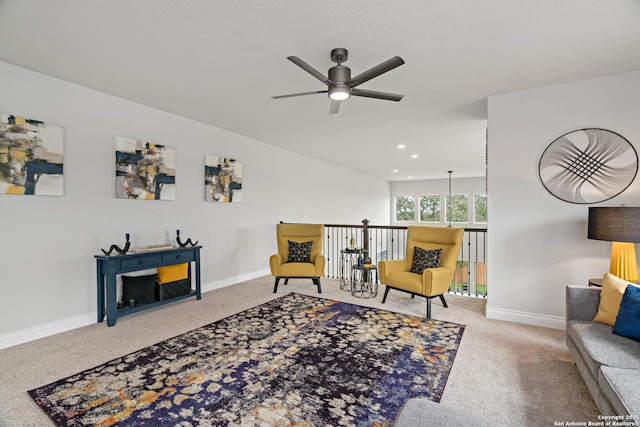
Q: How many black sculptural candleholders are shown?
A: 2